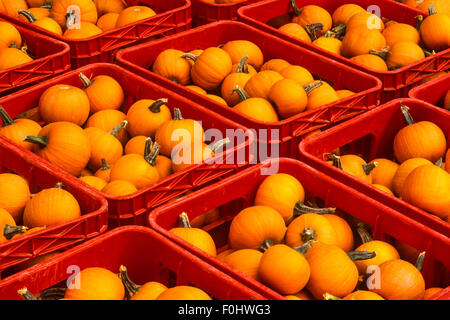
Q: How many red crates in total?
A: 11